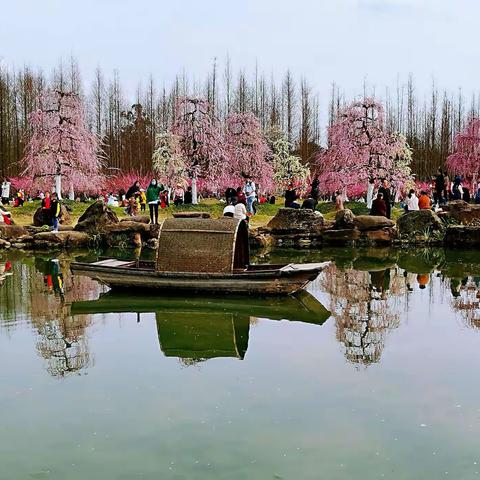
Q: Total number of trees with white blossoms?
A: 3